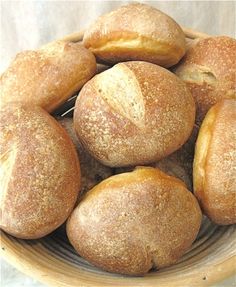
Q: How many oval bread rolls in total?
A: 7